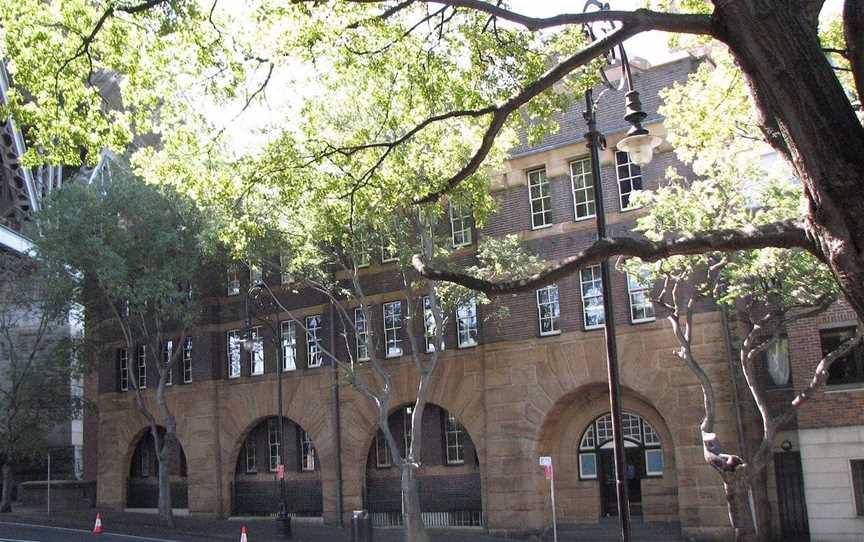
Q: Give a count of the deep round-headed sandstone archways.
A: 4